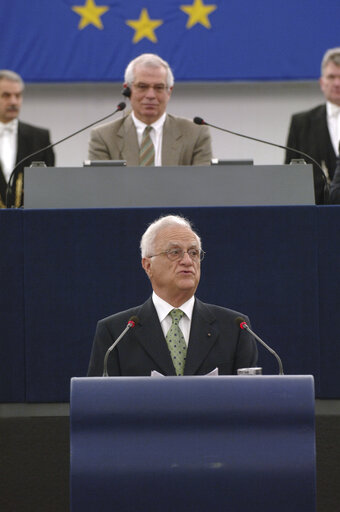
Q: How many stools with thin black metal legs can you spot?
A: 0